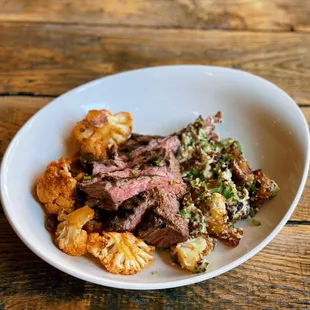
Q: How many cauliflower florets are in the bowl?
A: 4